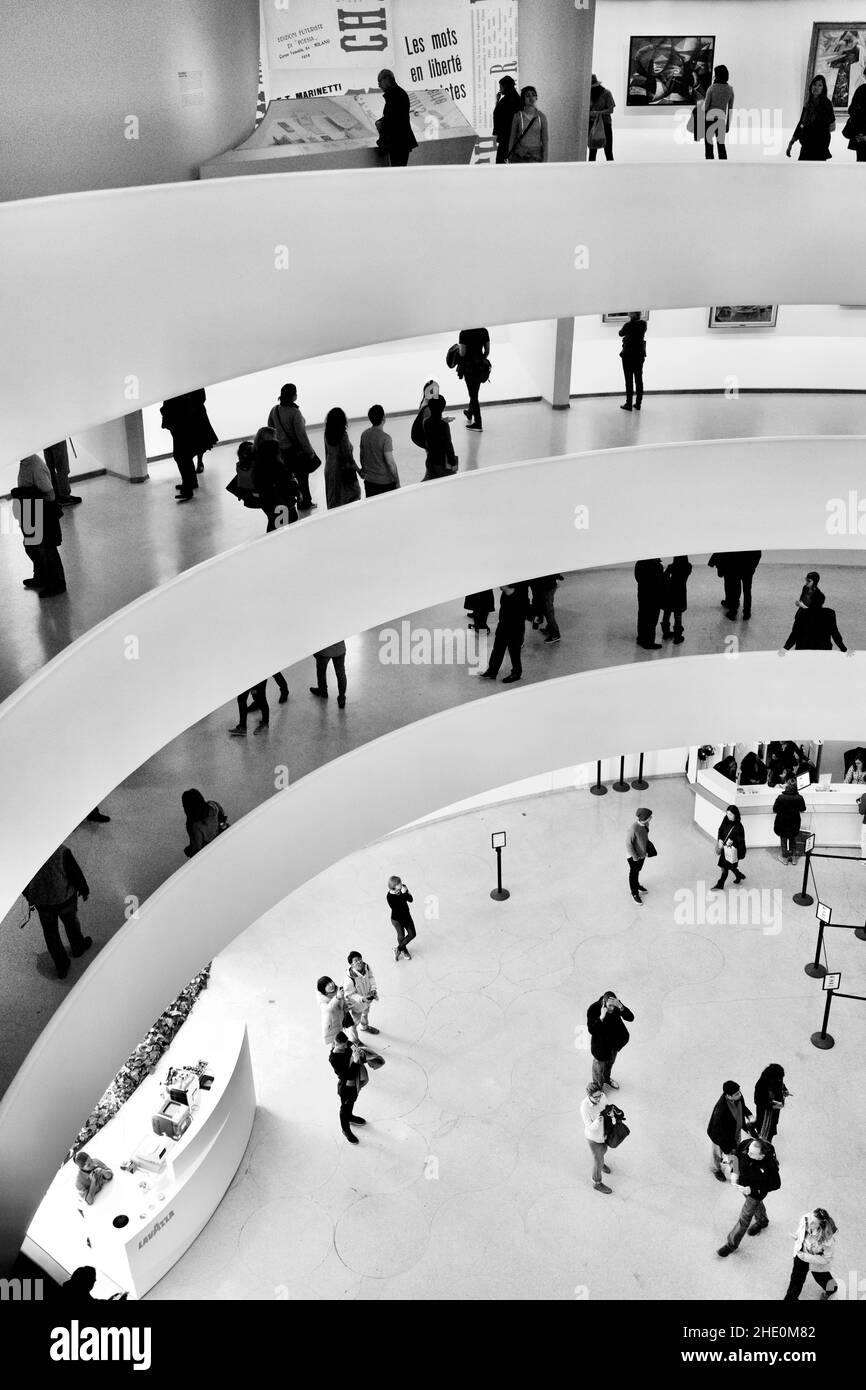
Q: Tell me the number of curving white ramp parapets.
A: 3